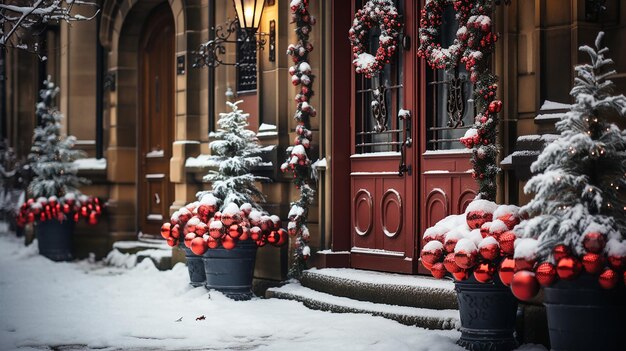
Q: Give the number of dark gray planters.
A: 5